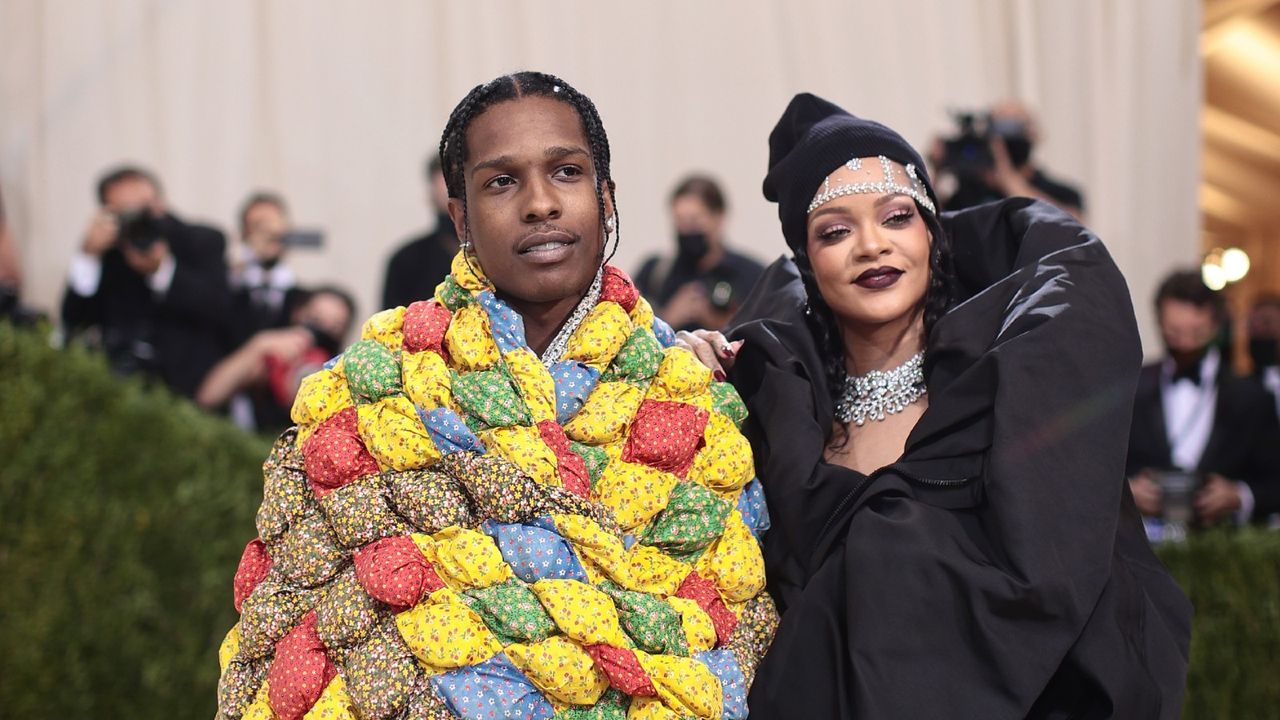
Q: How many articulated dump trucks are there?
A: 0